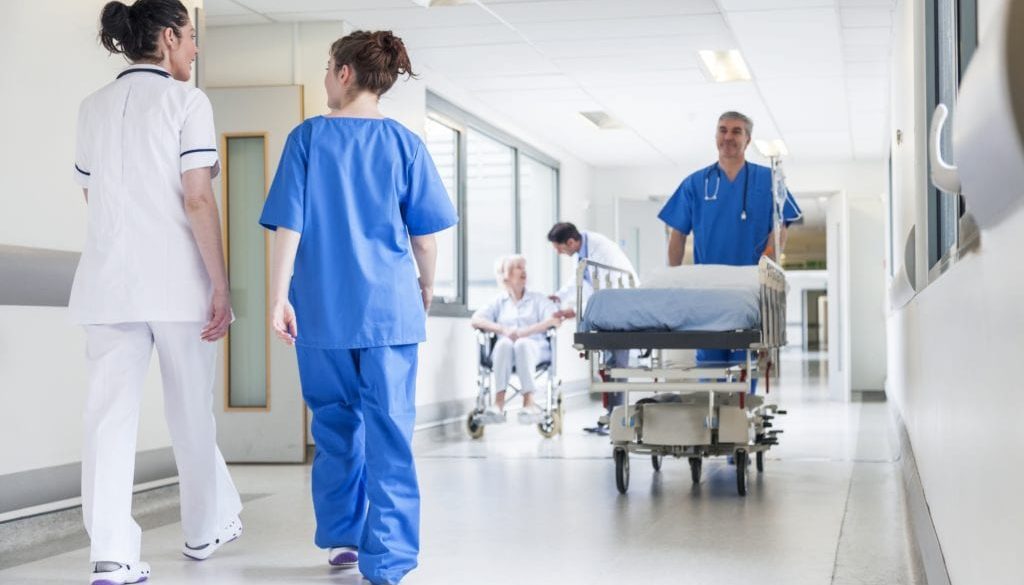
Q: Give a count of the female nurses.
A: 2